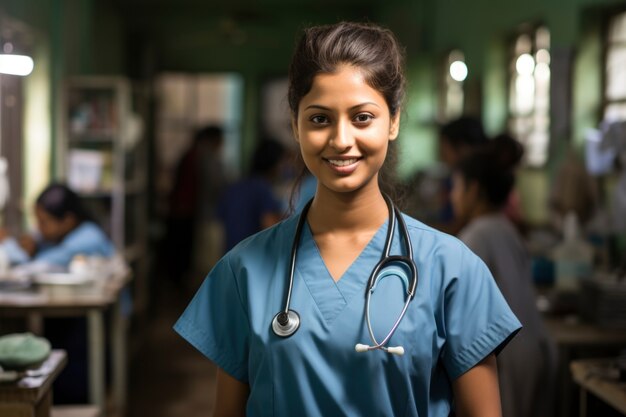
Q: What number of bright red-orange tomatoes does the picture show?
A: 0